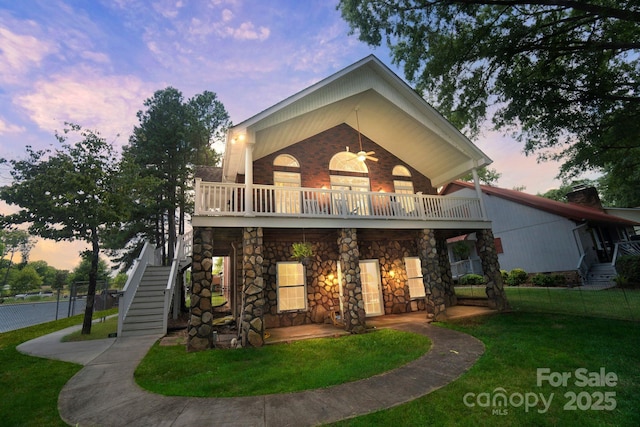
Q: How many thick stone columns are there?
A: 5